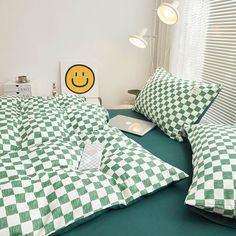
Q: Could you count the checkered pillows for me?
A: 2